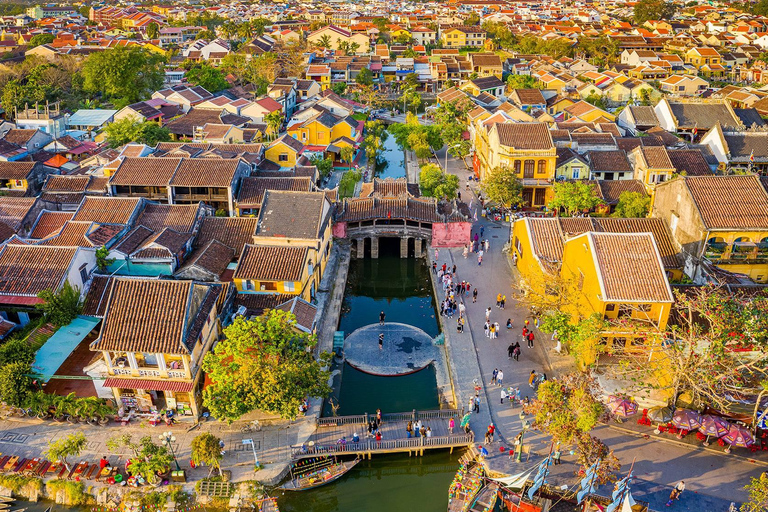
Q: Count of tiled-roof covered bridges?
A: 1